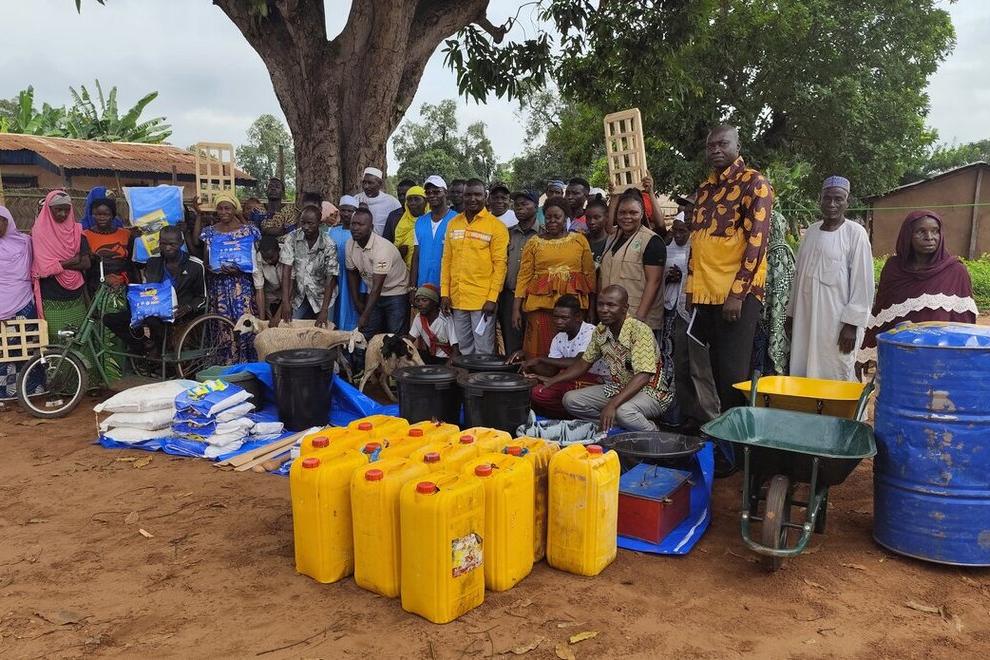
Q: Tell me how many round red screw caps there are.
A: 12